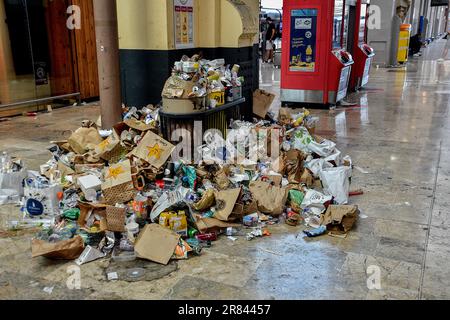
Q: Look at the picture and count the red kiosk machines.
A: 2